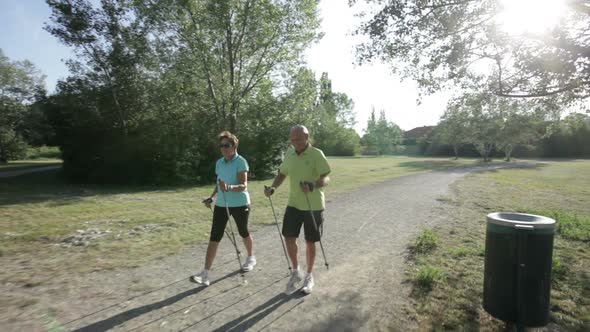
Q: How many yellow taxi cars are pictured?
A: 0